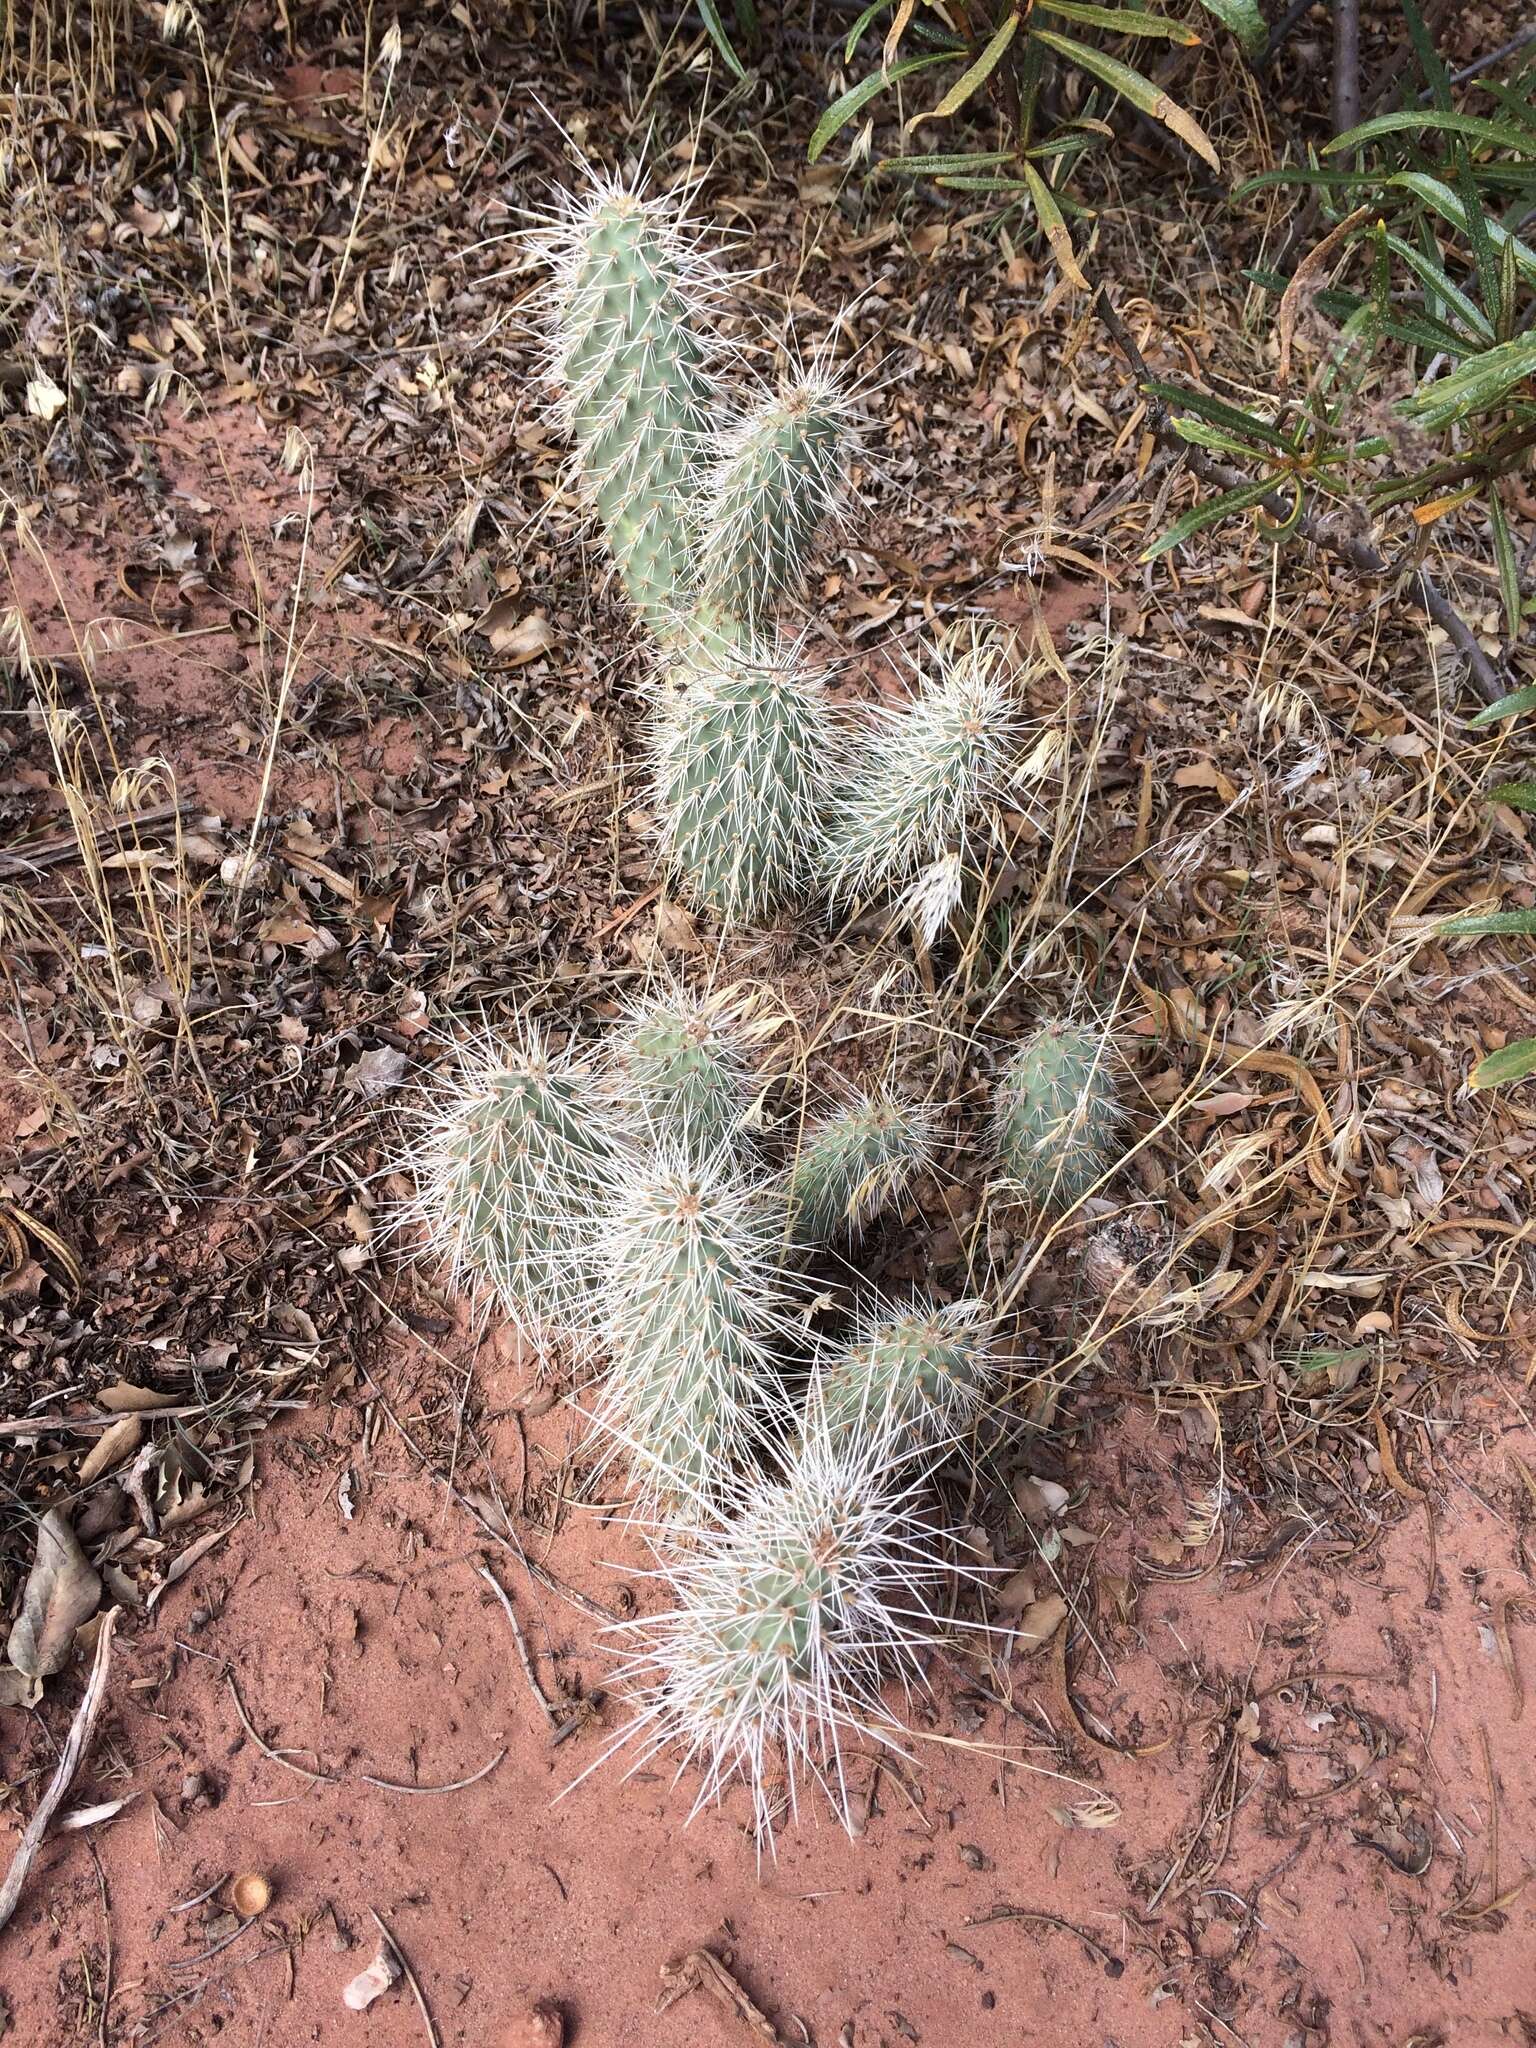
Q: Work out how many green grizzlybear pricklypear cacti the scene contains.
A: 11